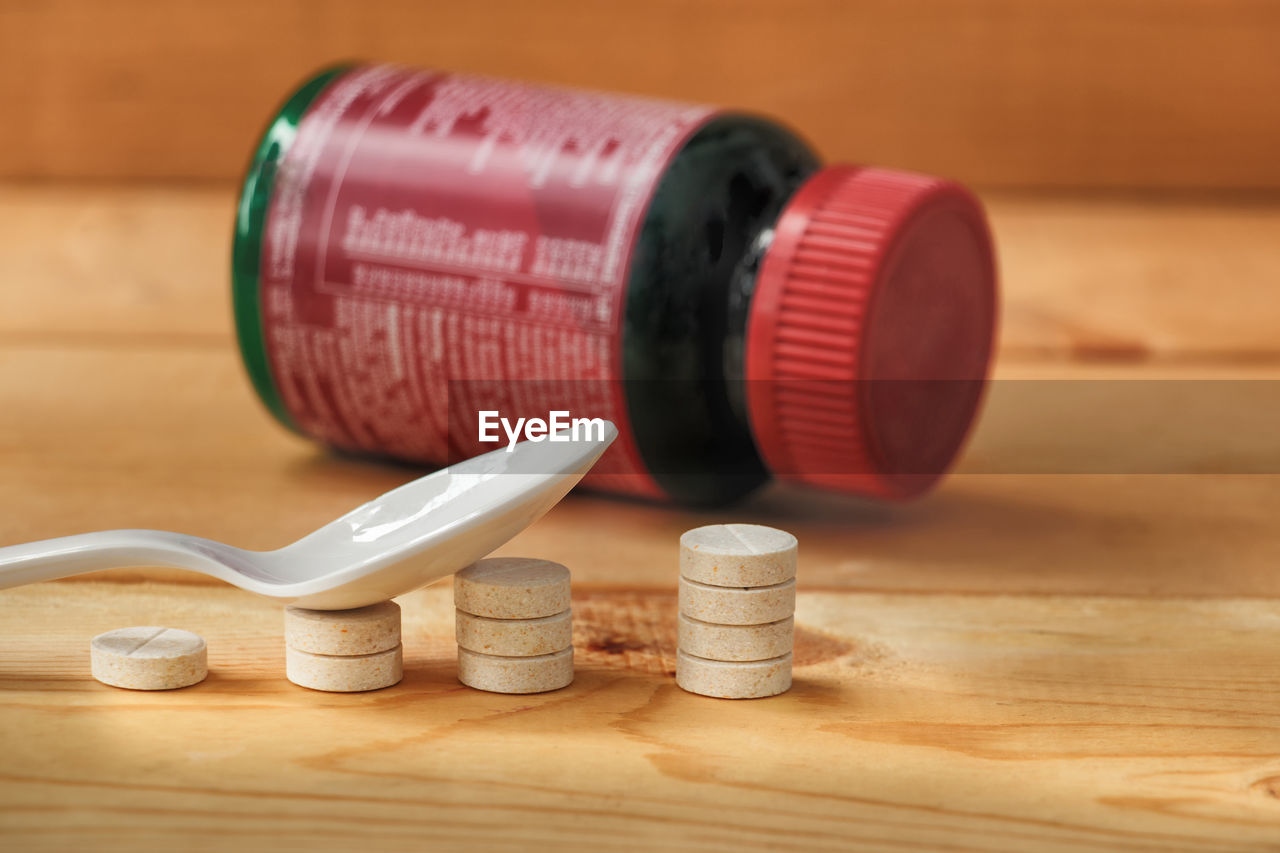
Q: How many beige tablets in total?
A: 10